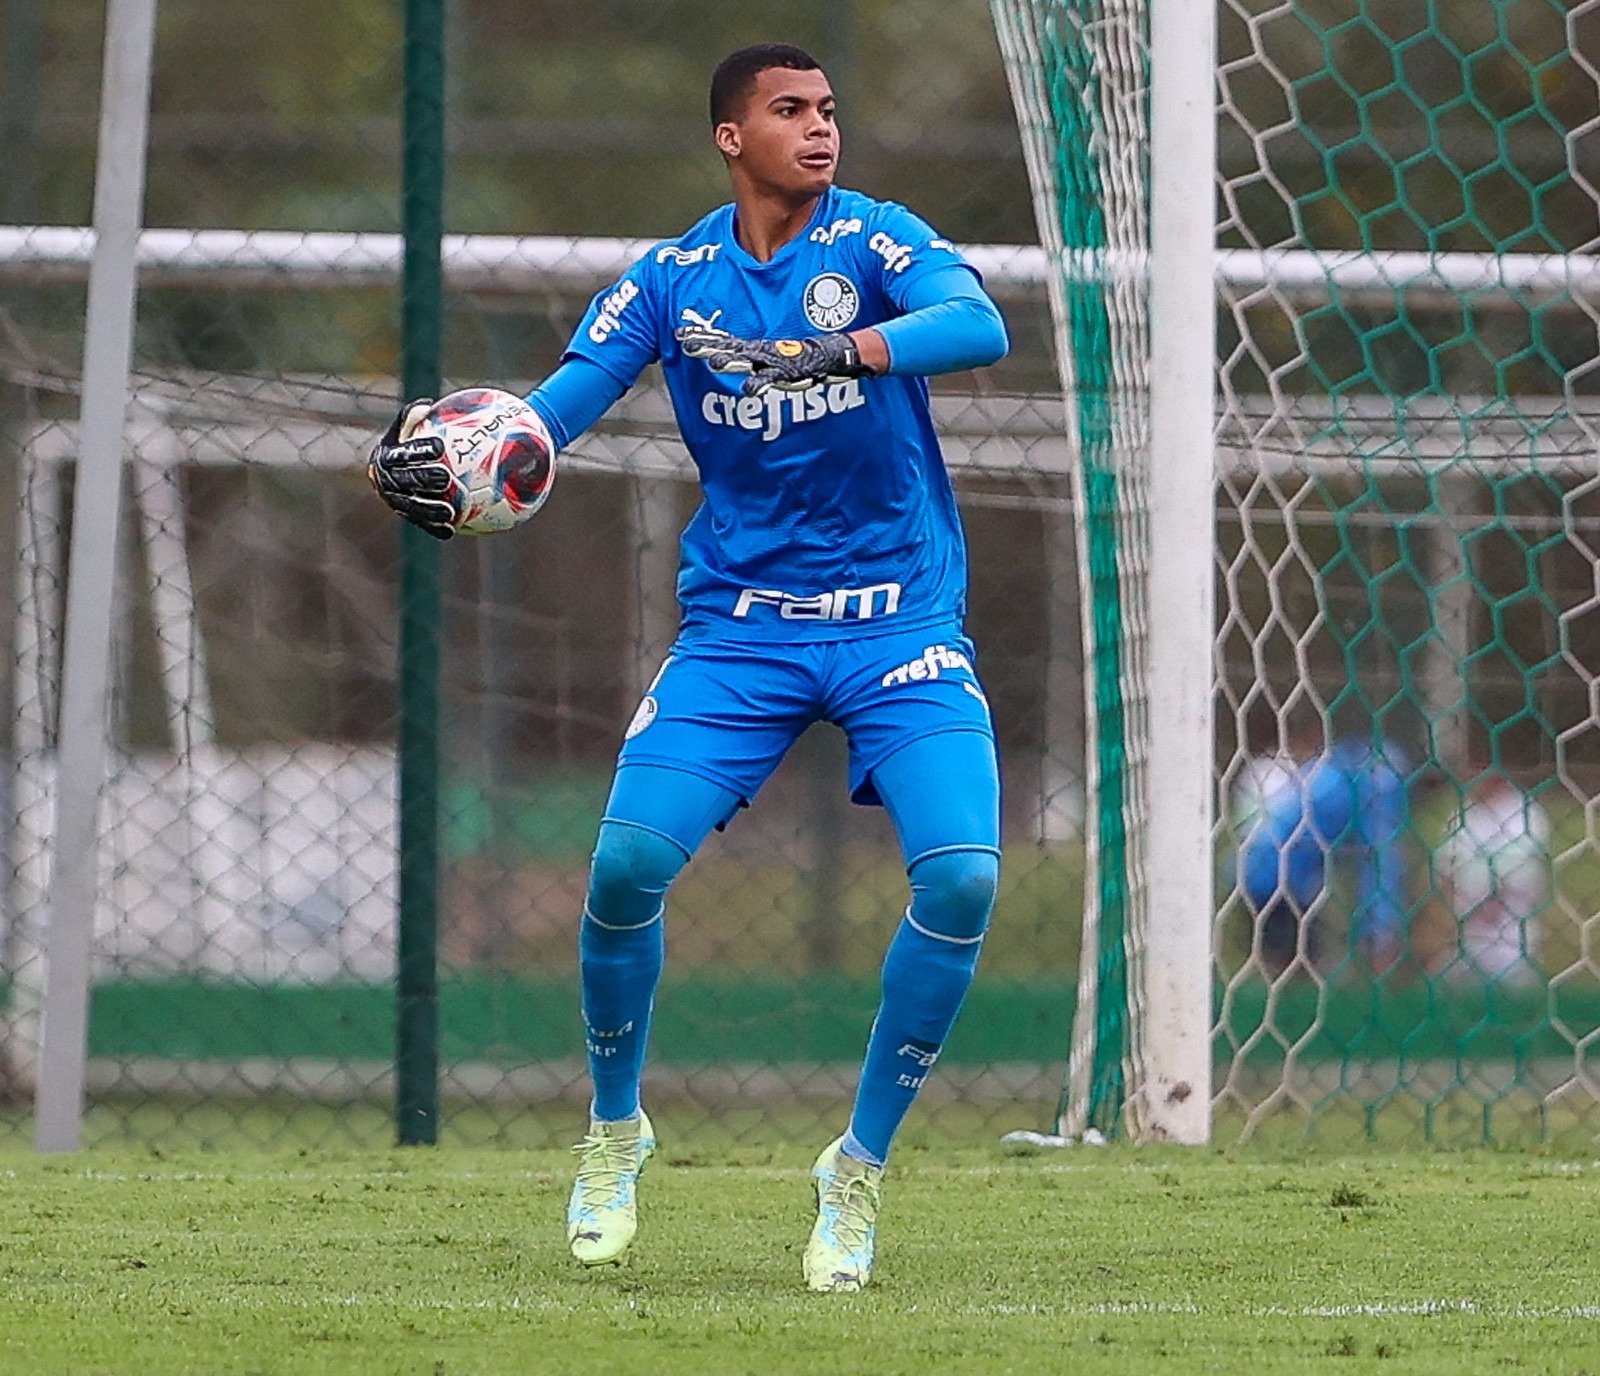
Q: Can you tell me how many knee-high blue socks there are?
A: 2